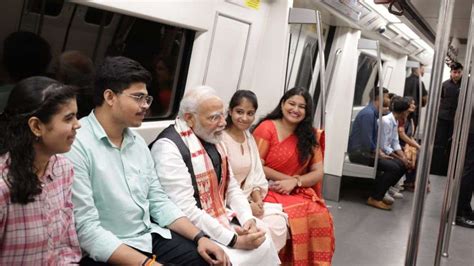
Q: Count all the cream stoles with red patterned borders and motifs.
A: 1